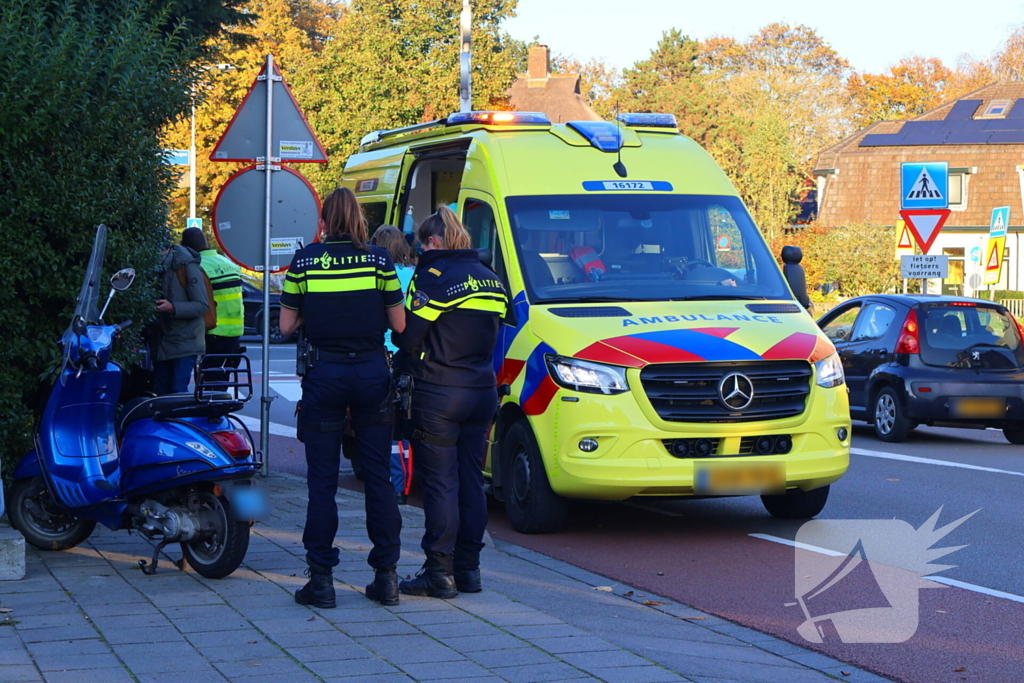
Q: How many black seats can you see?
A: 1